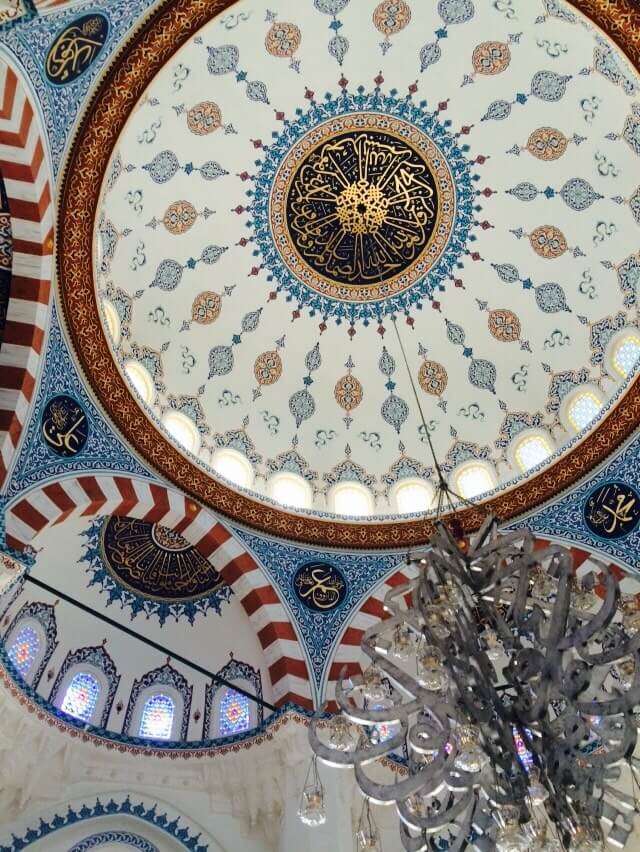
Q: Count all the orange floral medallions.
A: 12